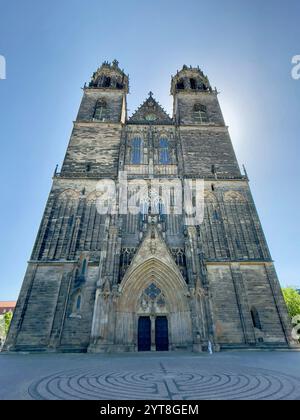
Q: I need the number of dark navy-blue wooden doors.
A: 2